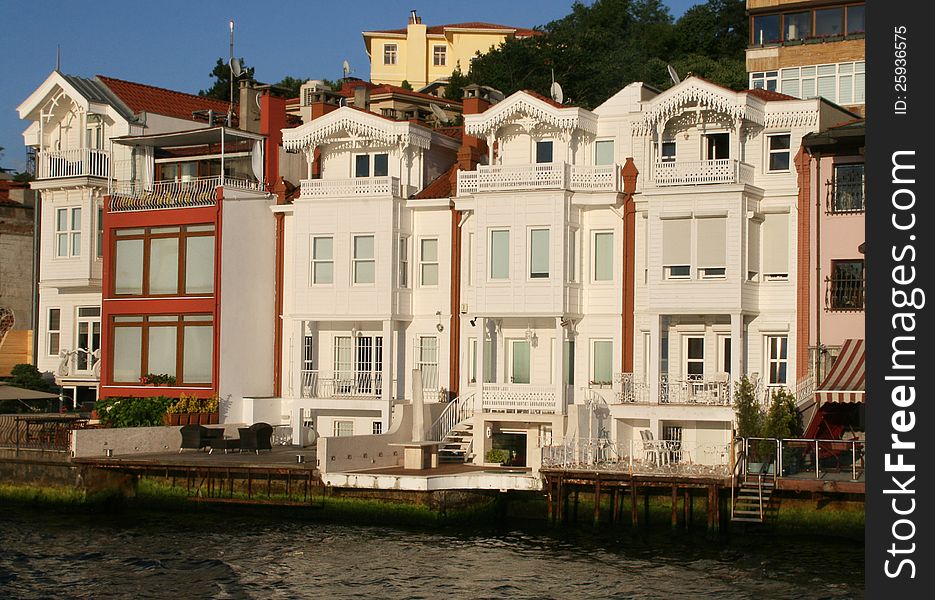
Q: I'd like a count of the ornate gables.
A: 4